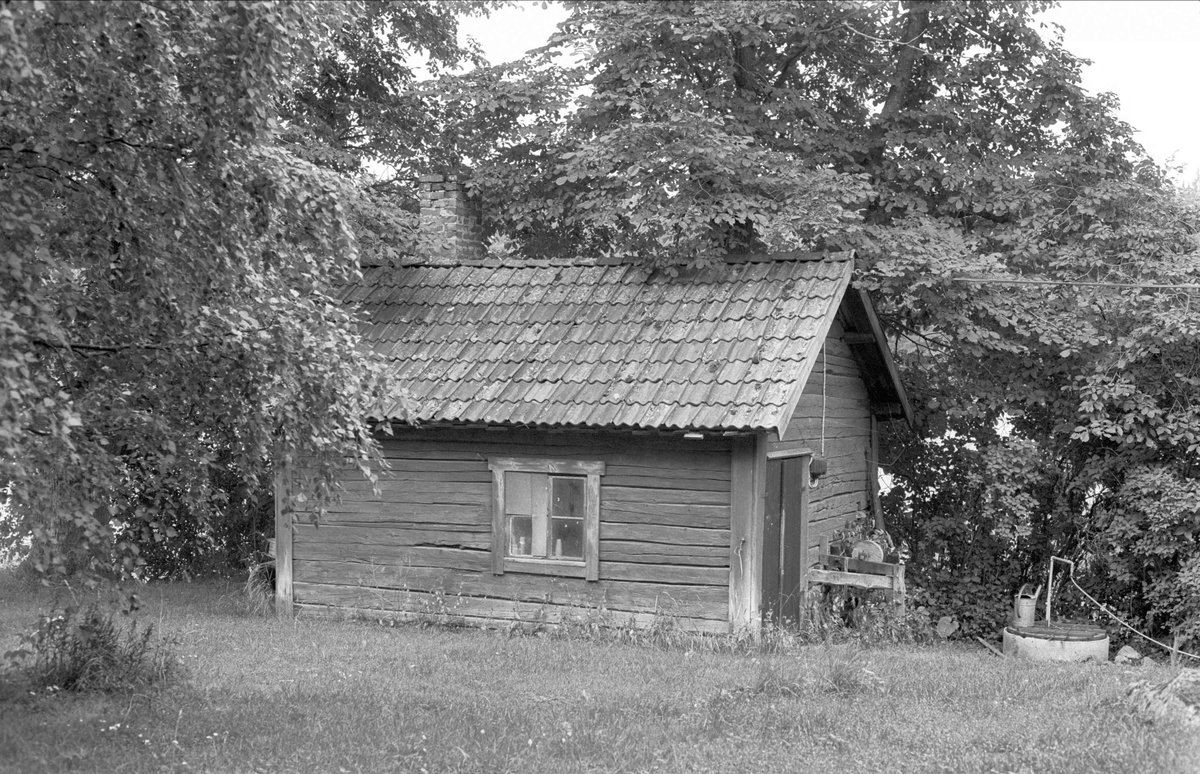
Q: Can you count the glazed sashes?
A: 2